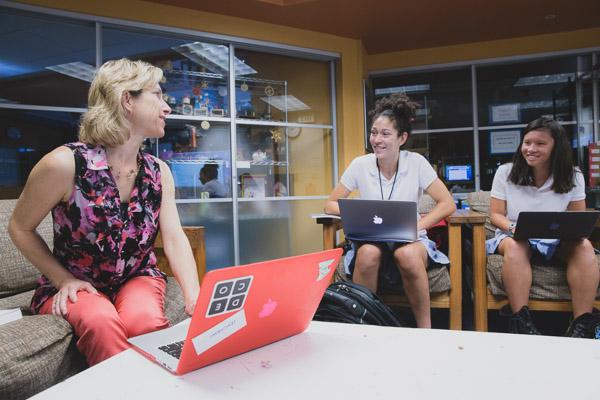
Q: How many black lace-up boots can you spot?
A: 2